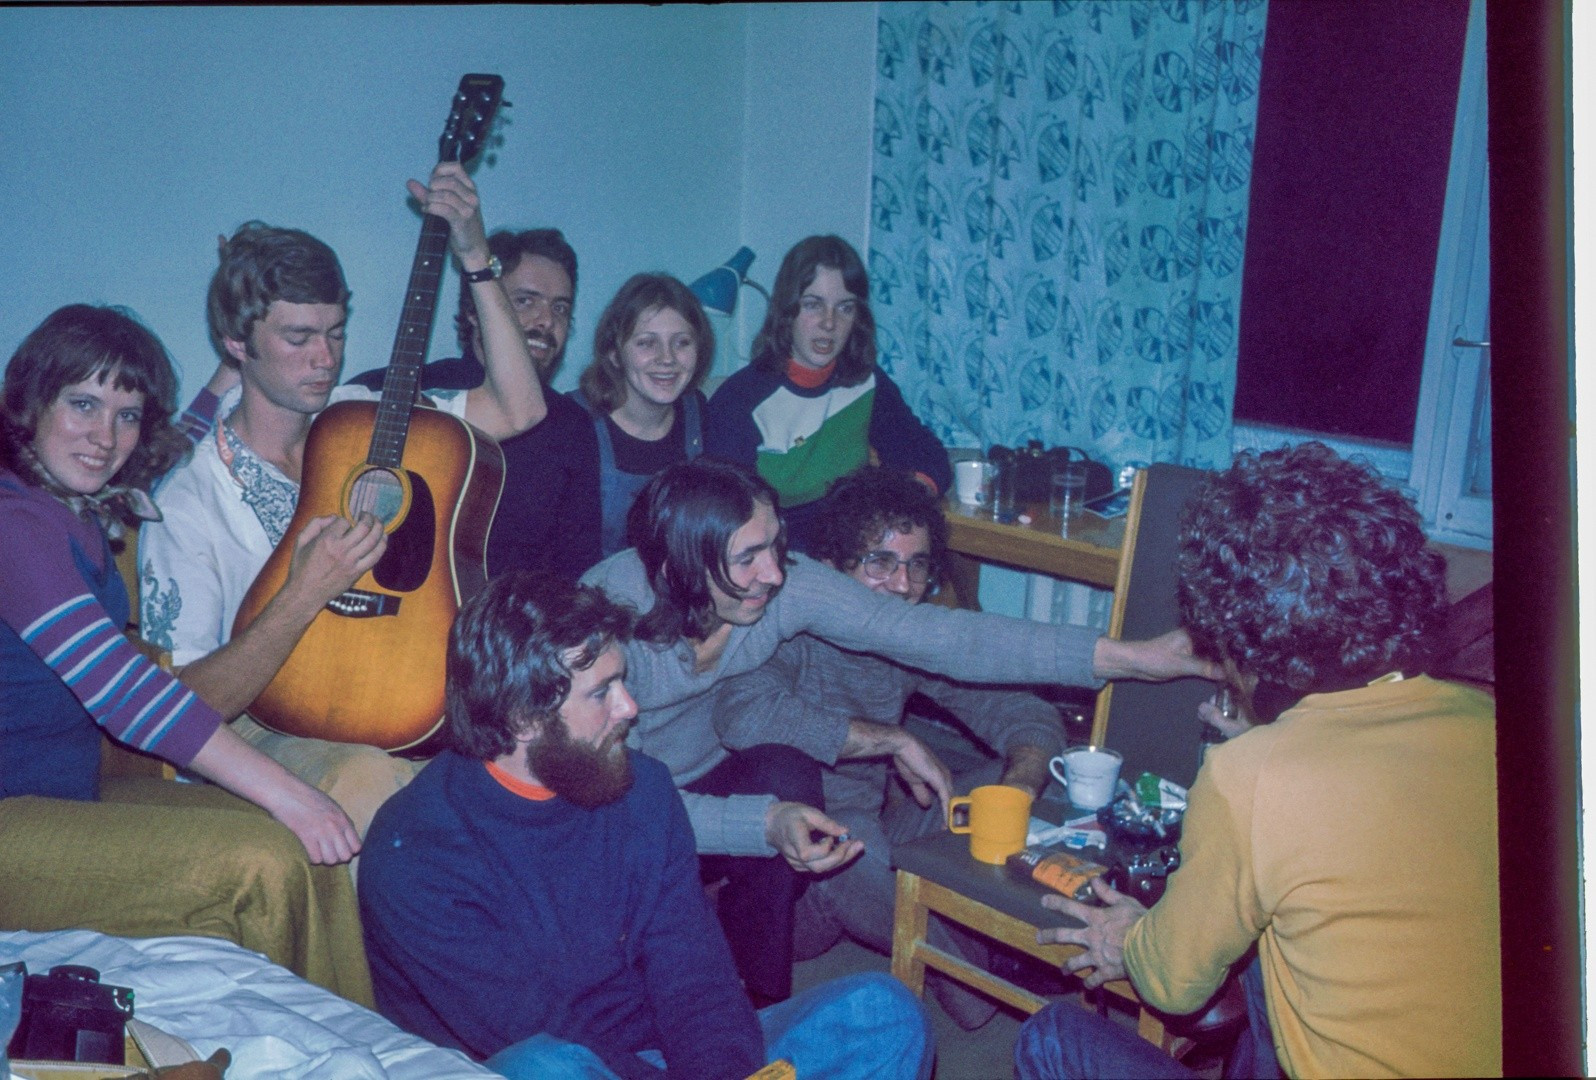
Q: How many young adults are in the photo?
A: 9